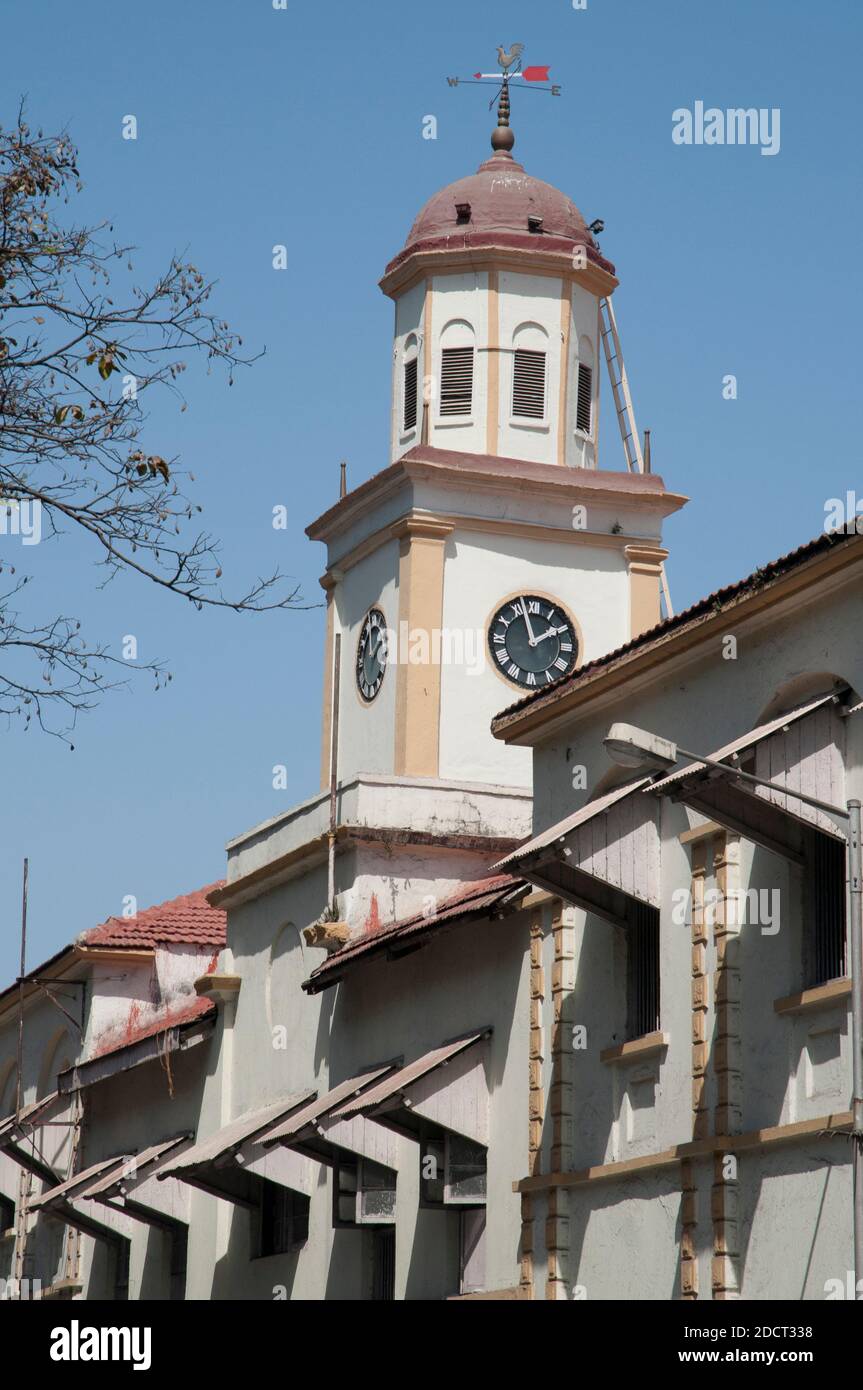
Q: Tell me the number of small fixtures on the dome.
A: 3